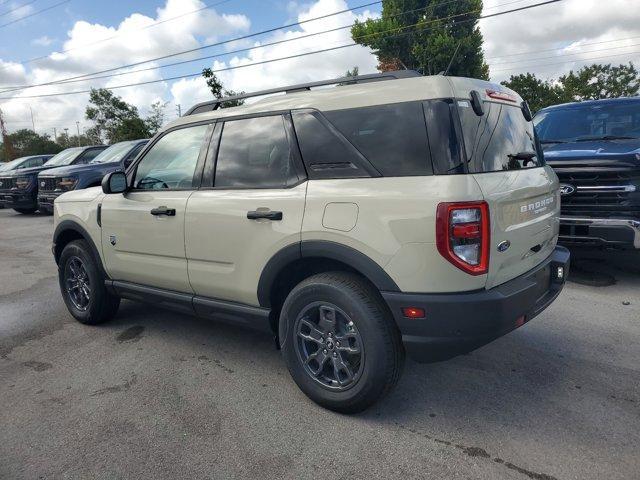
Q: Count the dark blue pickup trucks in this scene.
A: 3